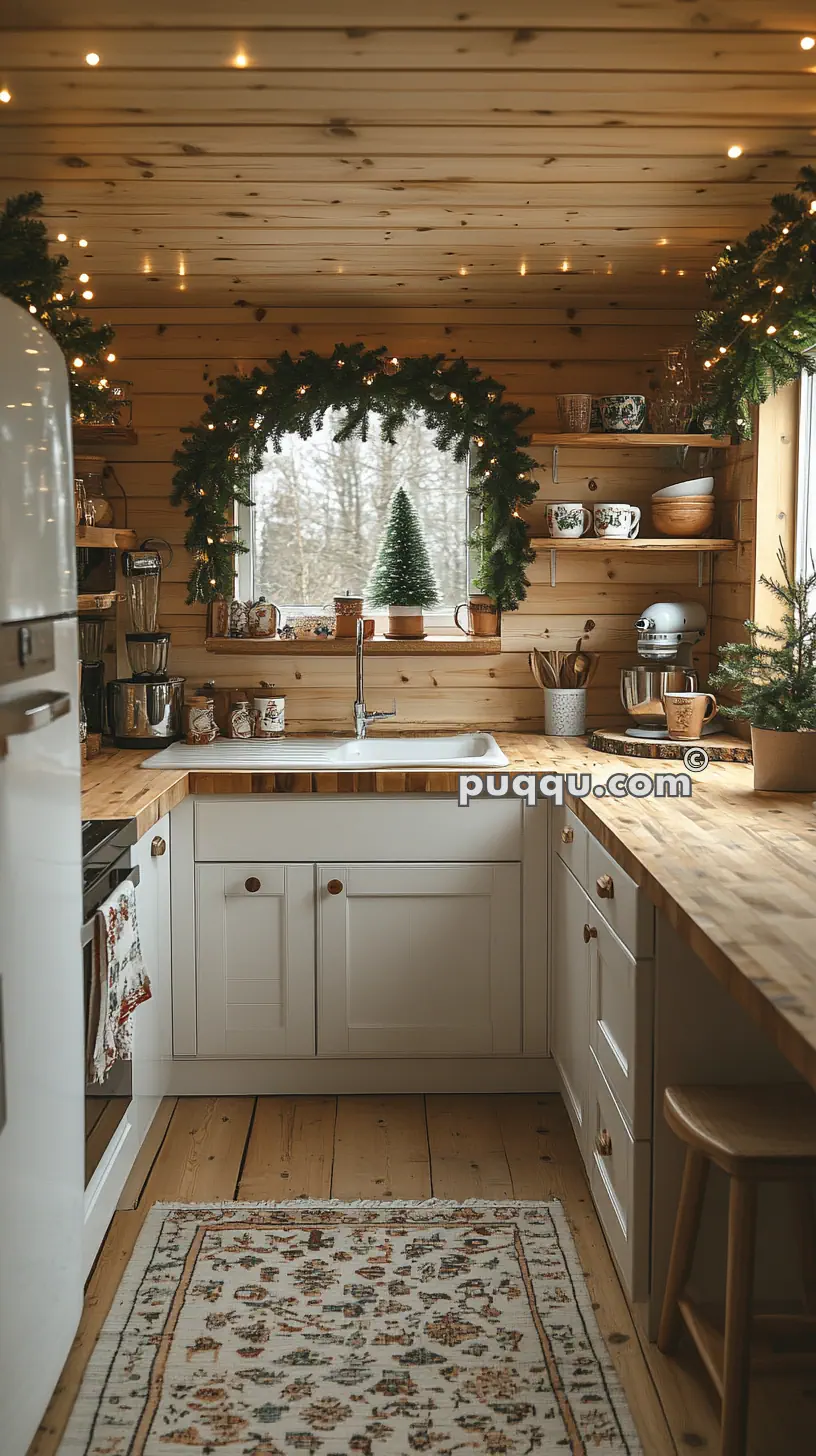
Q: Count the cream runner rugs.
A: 1